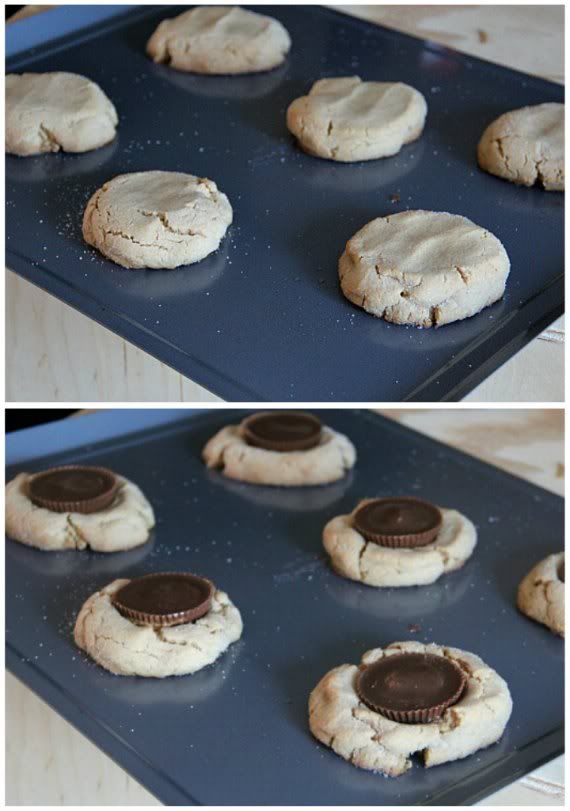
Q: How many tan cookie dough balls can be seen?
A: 12